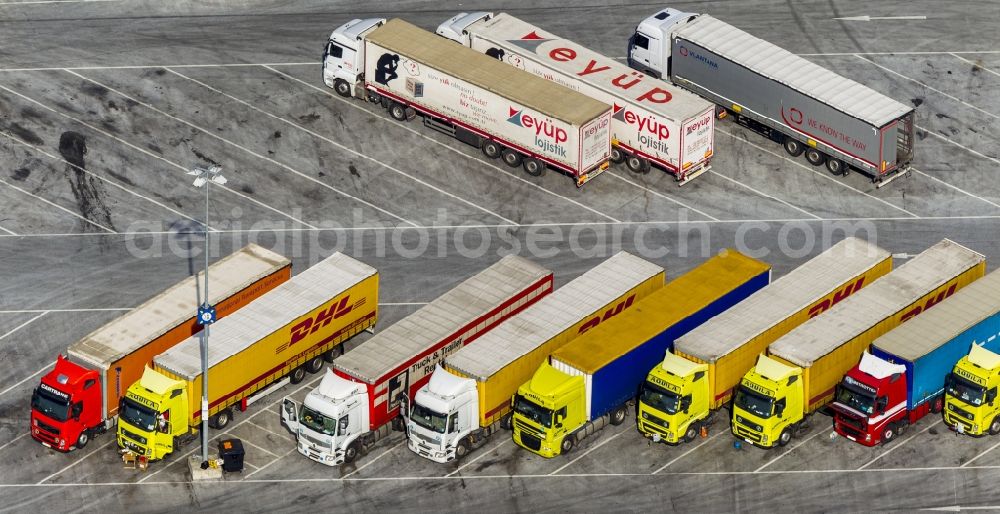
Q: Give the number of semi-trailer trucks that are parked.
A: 12